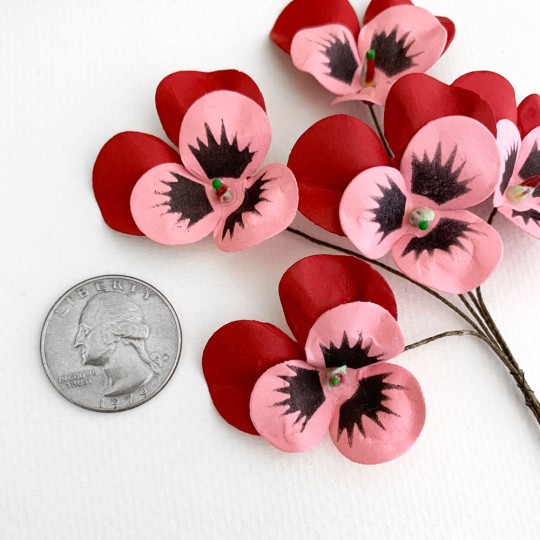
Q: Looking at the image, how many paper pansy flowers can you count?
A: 5